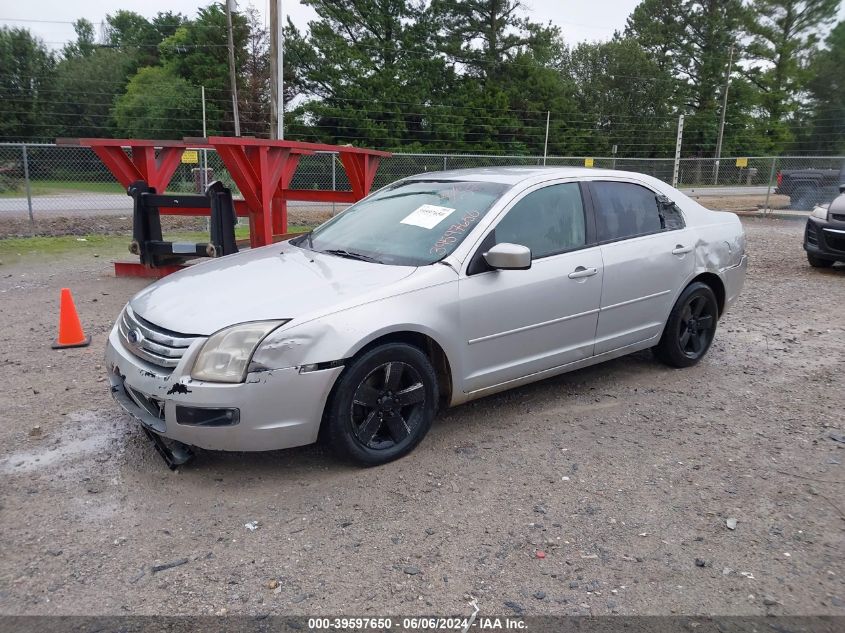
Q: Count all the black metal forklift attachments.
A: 1